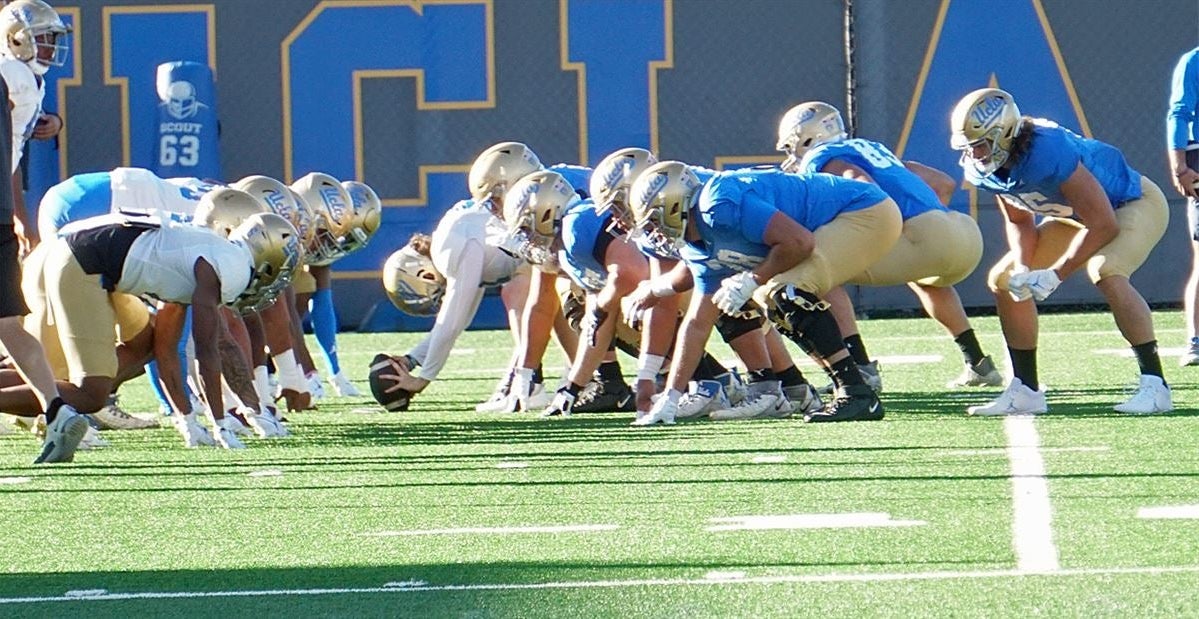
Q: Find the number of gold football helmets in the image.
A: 14